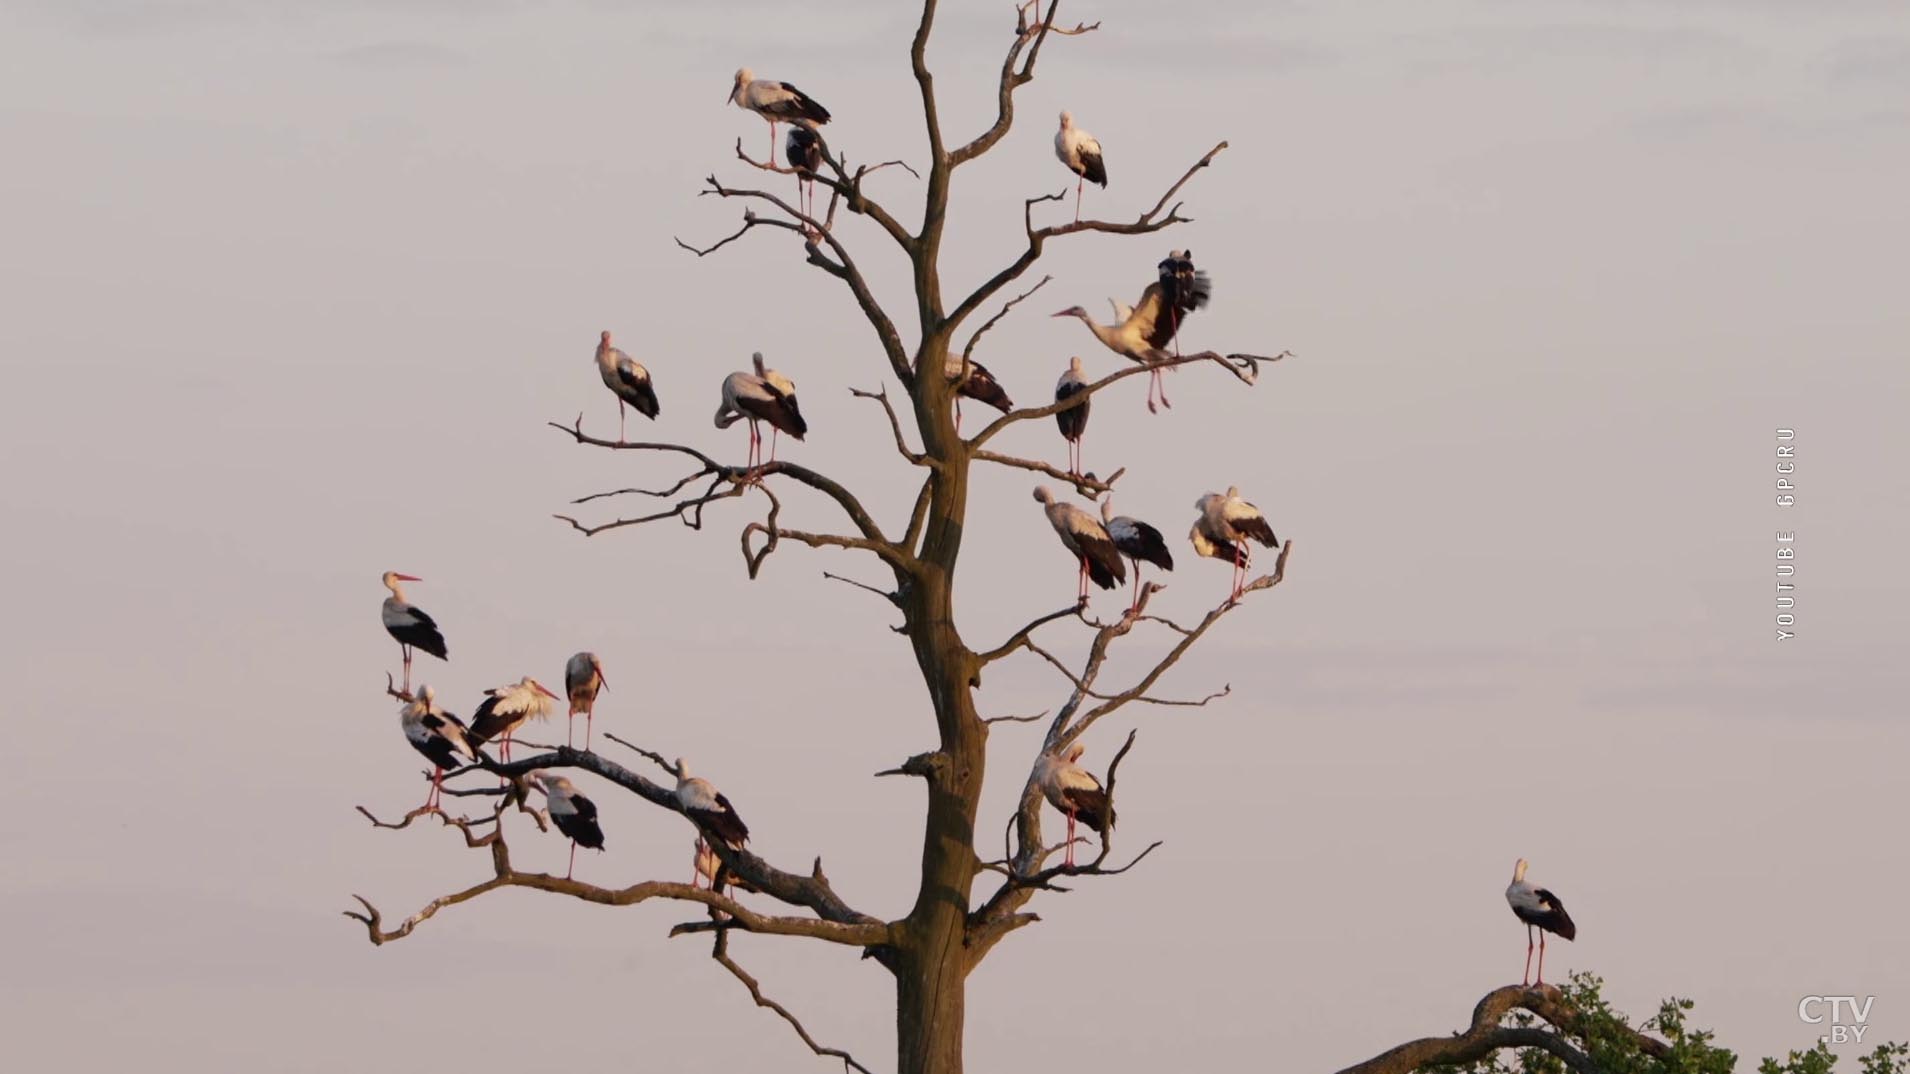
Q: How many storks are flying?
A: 1